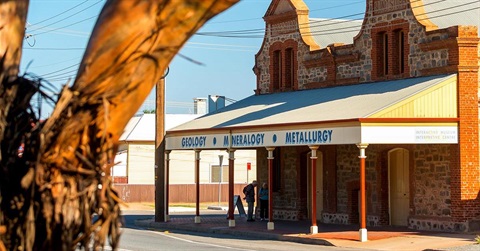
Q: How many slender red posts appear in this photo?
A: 6